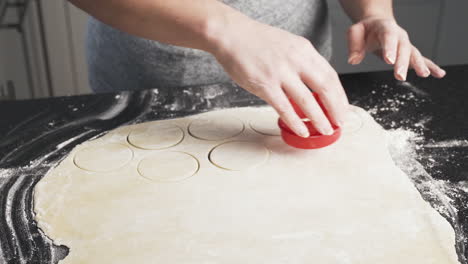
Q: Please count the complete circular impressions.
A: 5